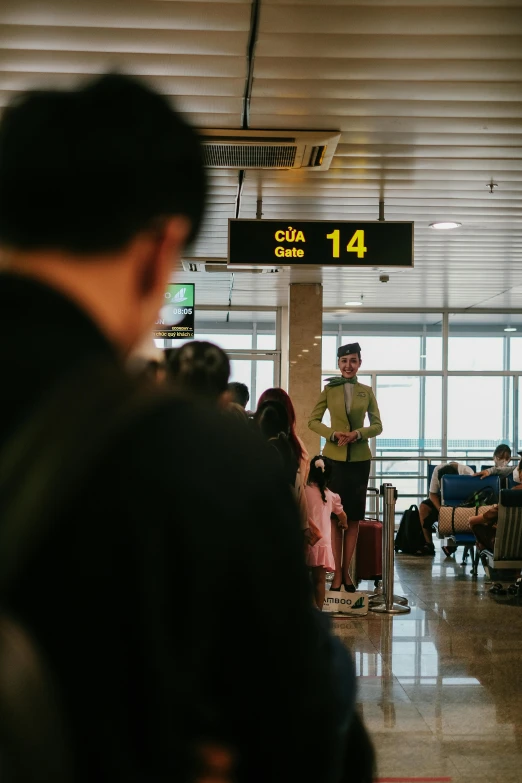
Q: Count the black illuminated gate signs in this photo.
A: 1